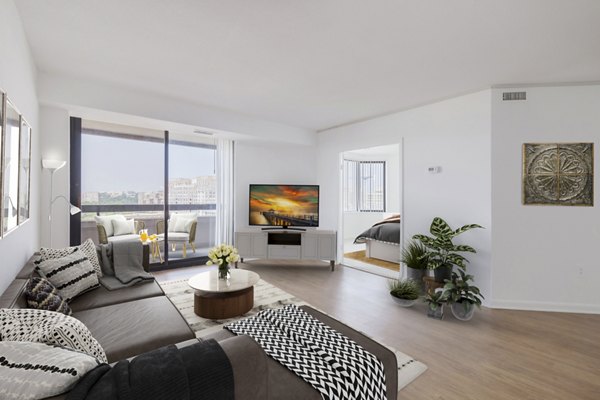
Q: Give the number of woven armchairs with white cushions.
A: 2